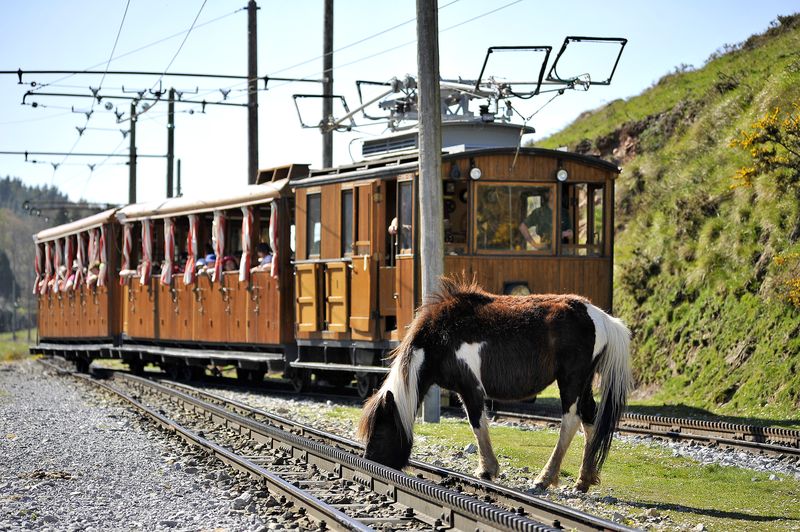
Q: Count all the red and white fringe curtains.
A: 14